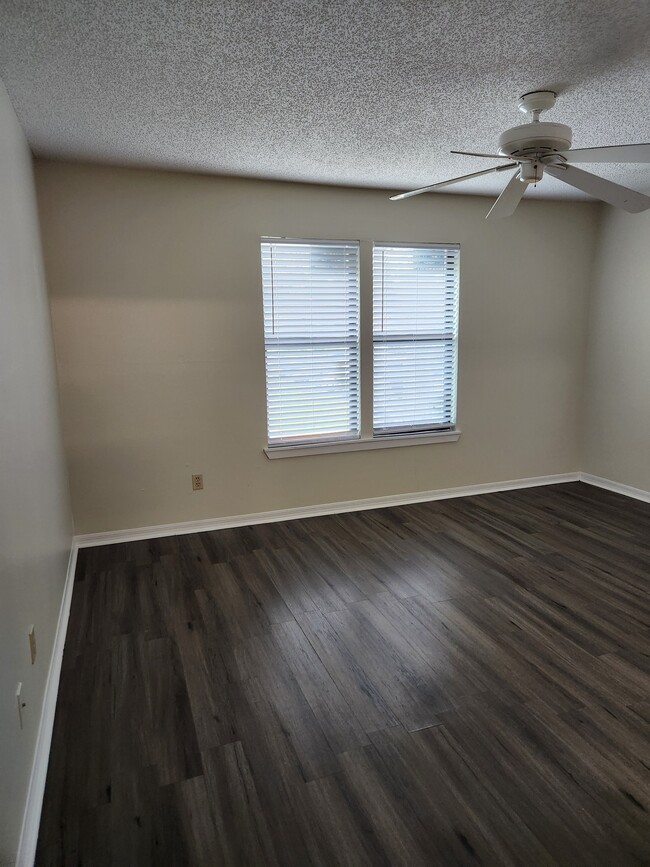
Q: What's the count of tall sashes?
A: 2